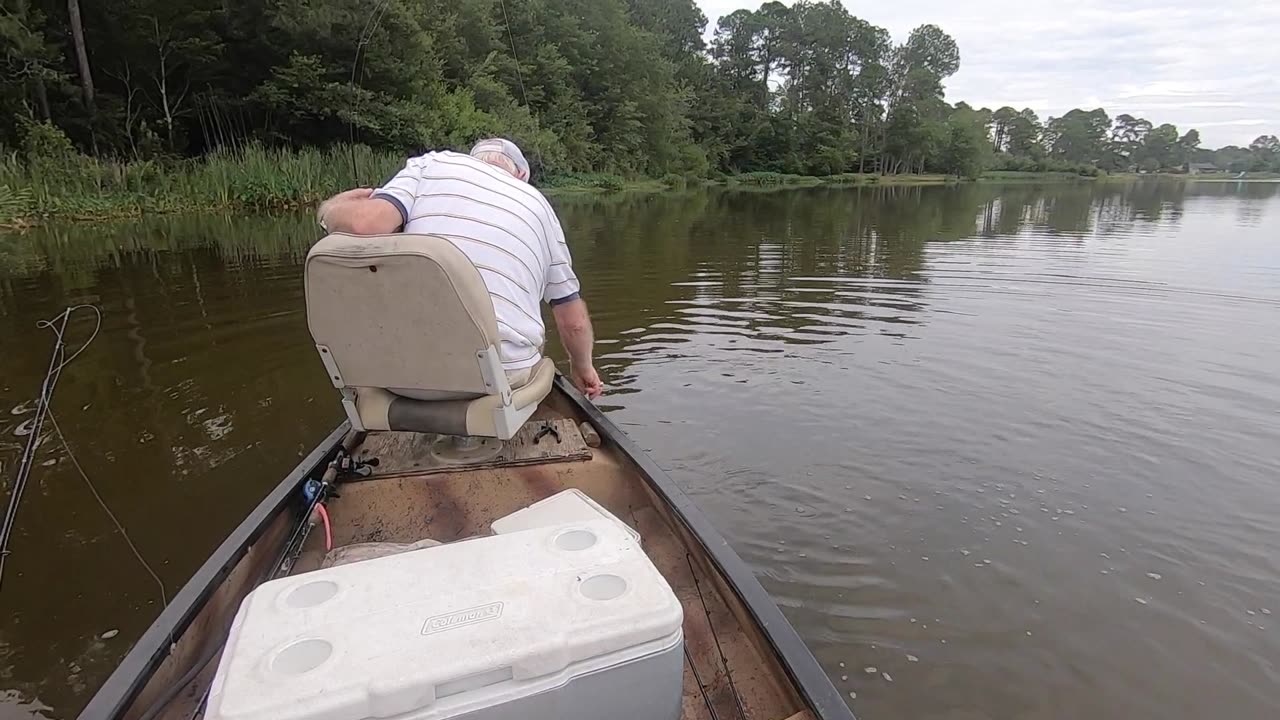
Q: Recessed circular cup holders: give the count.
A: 4